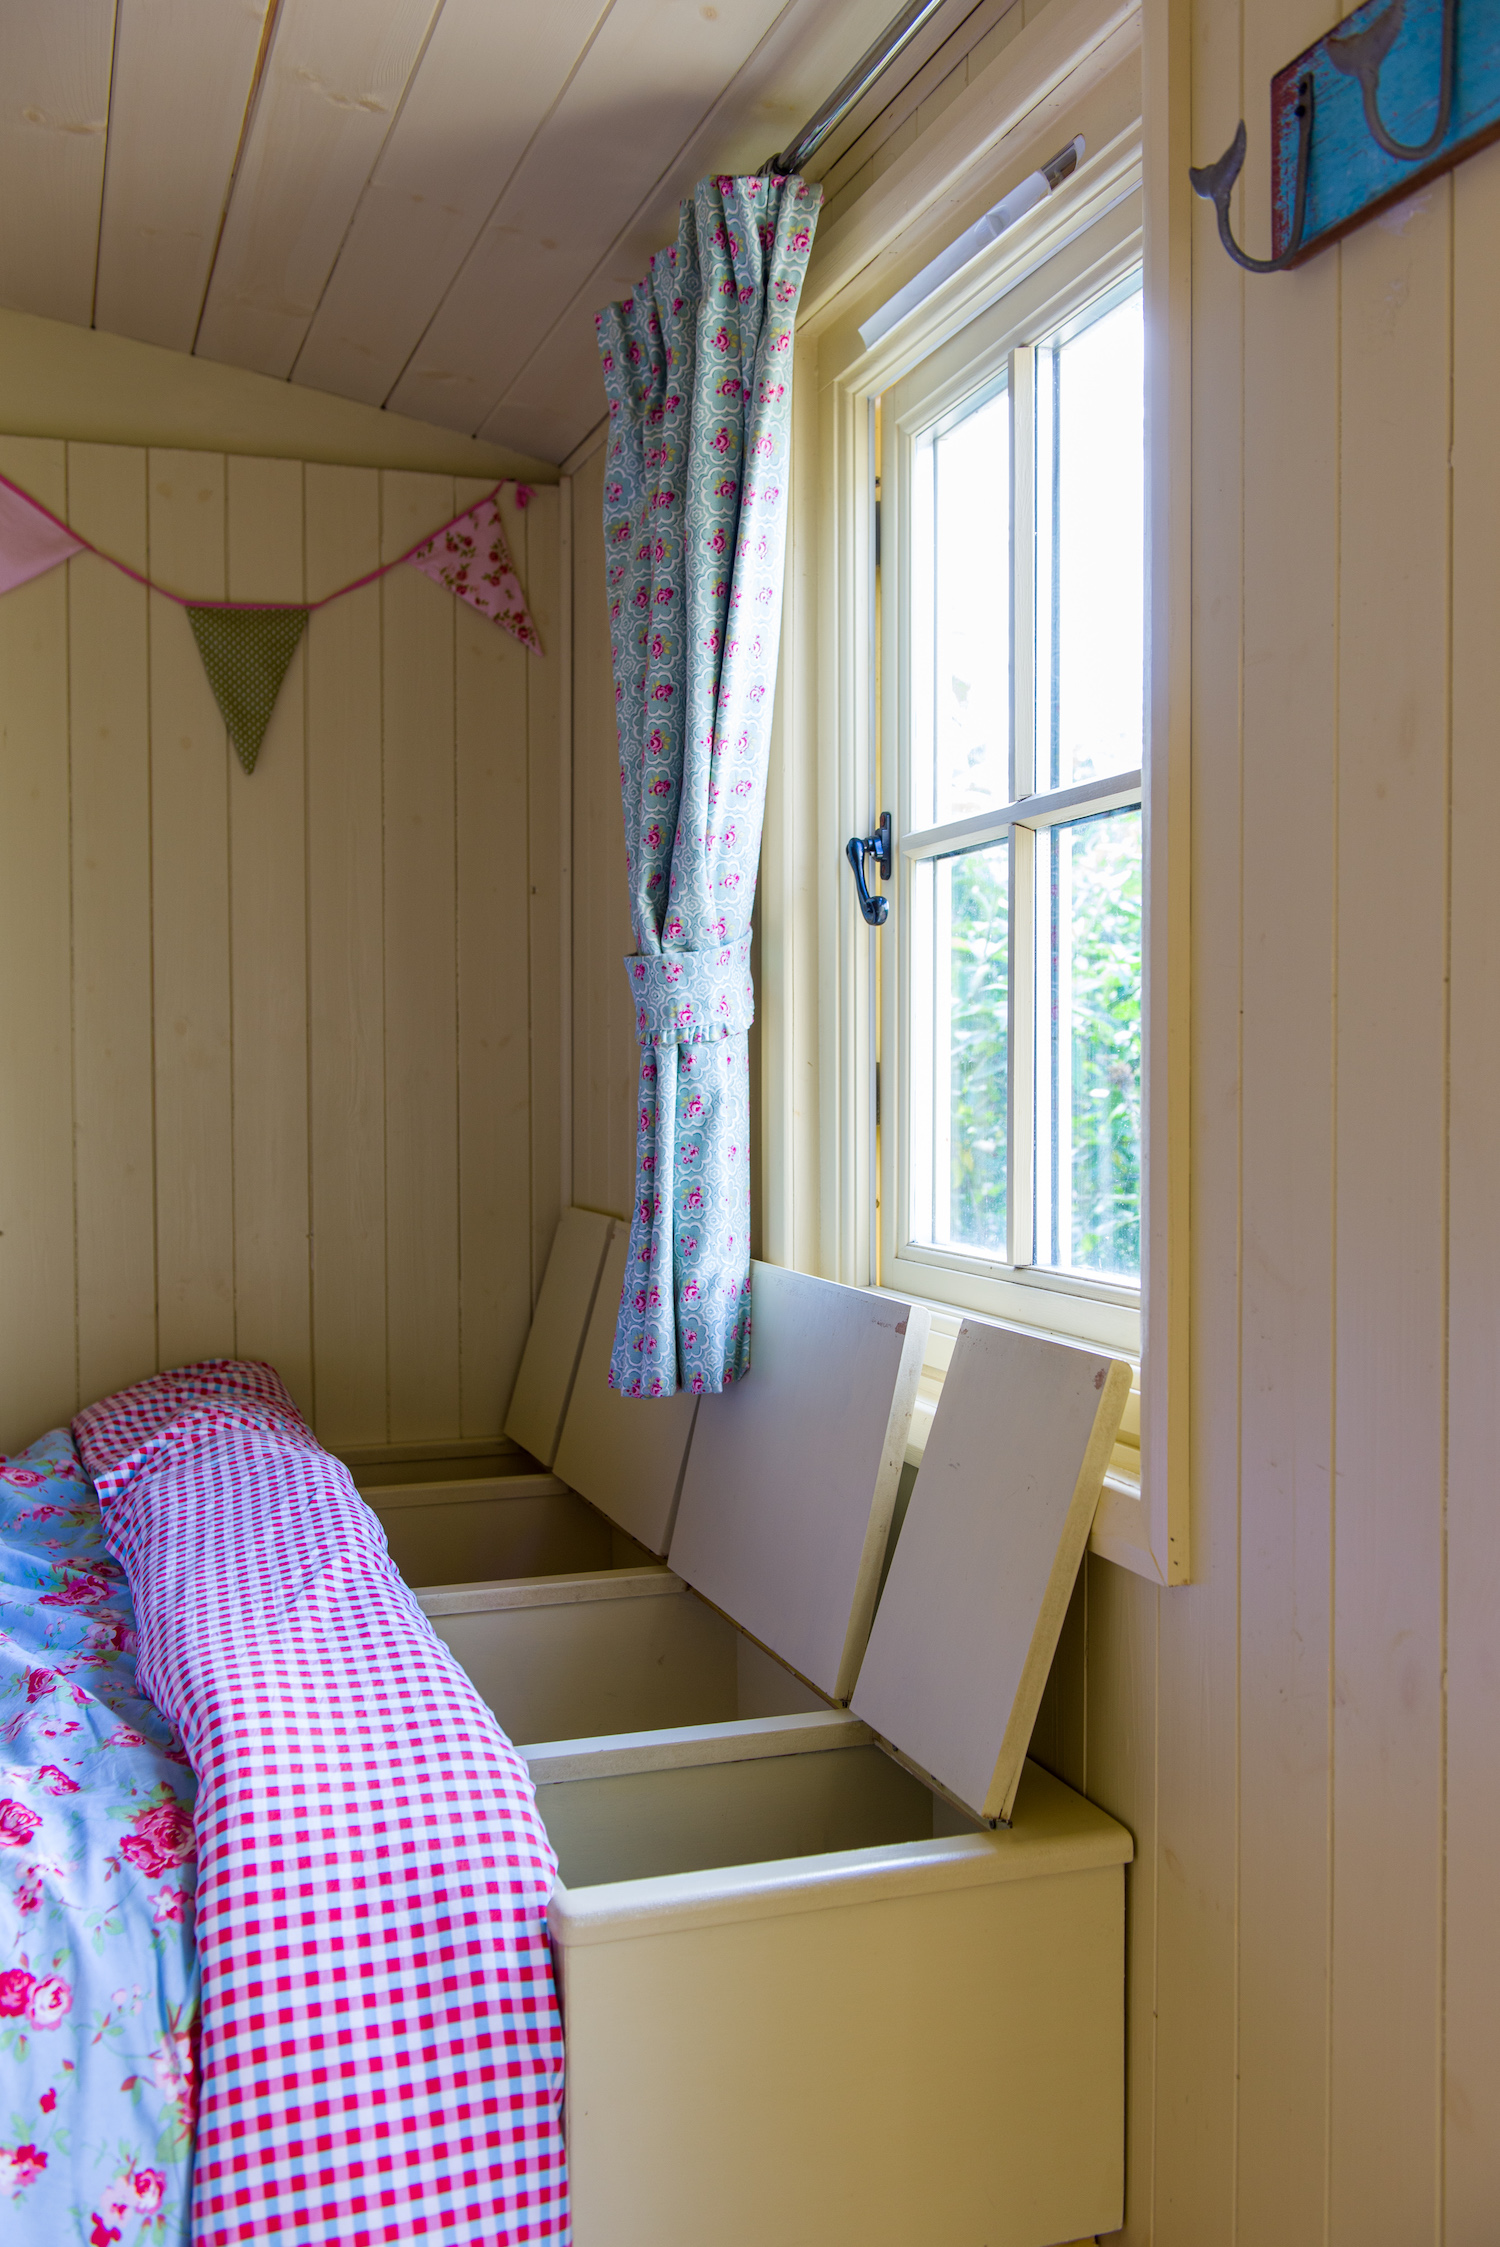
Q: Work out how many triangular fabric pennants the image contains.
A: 3